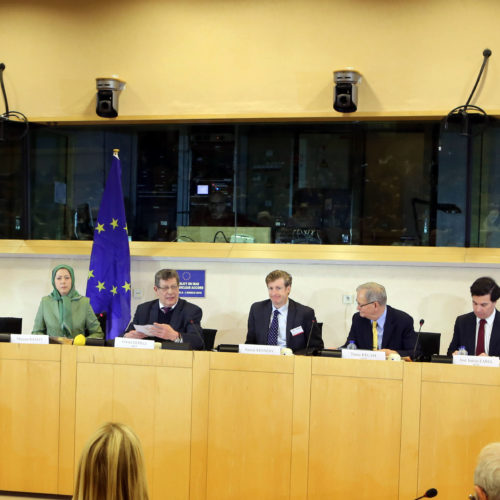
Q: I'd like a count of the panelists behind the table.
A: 5